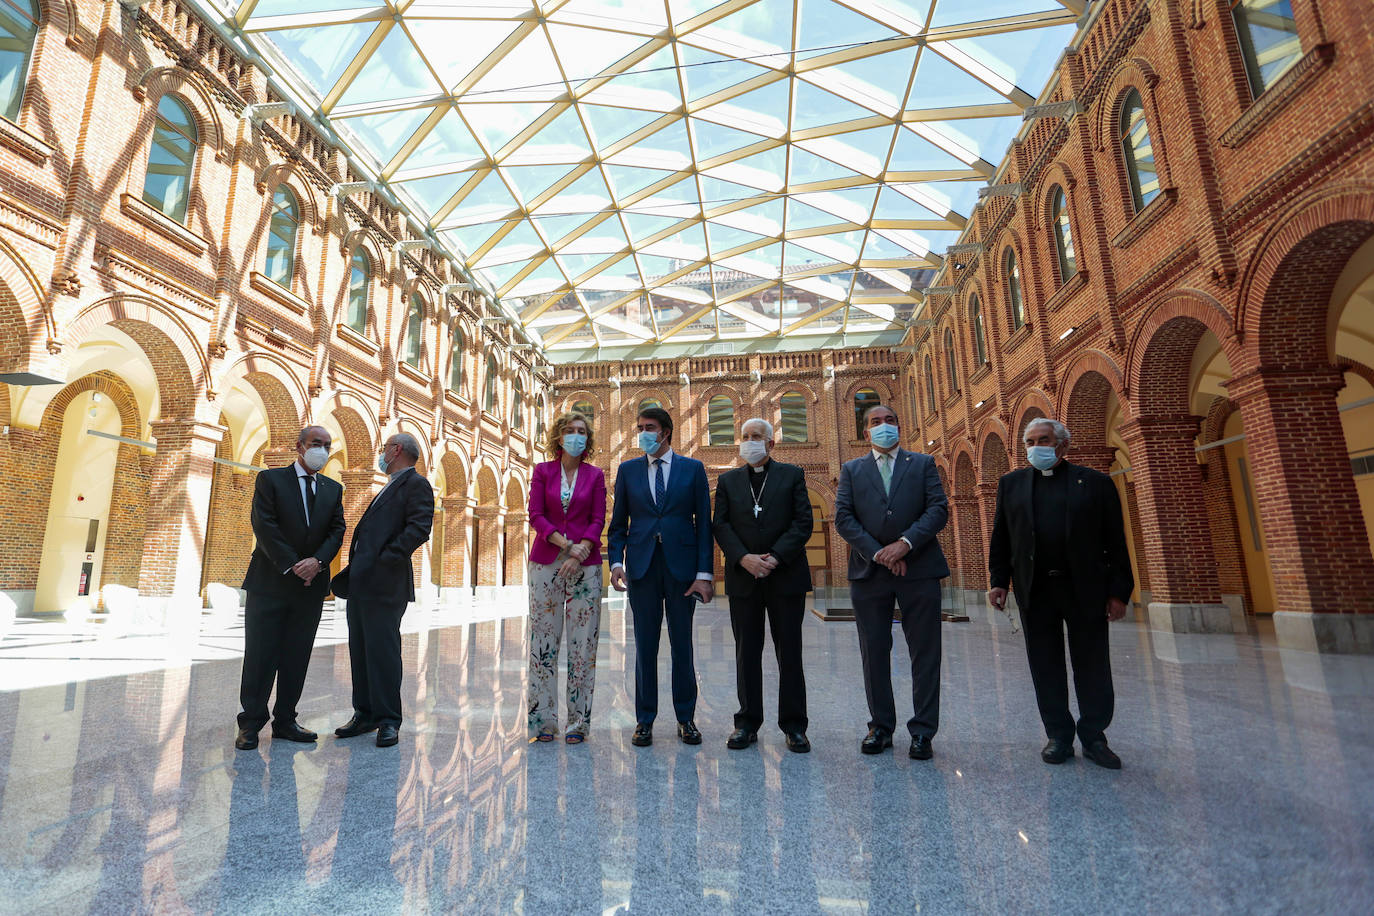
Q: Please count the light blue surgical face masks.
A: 5